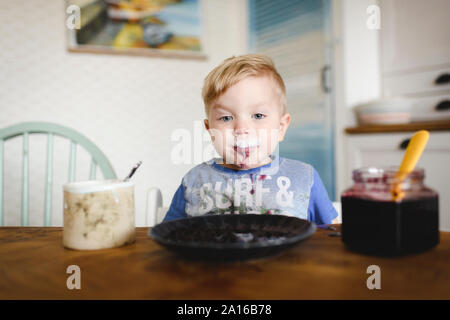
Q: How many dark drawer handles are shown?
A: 3